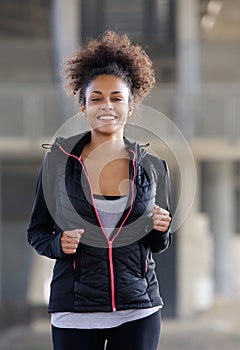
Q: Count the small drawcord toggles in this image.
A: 2